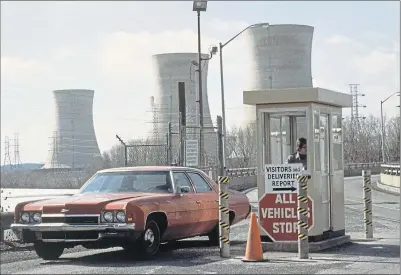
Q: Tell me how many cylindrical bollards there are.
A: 3